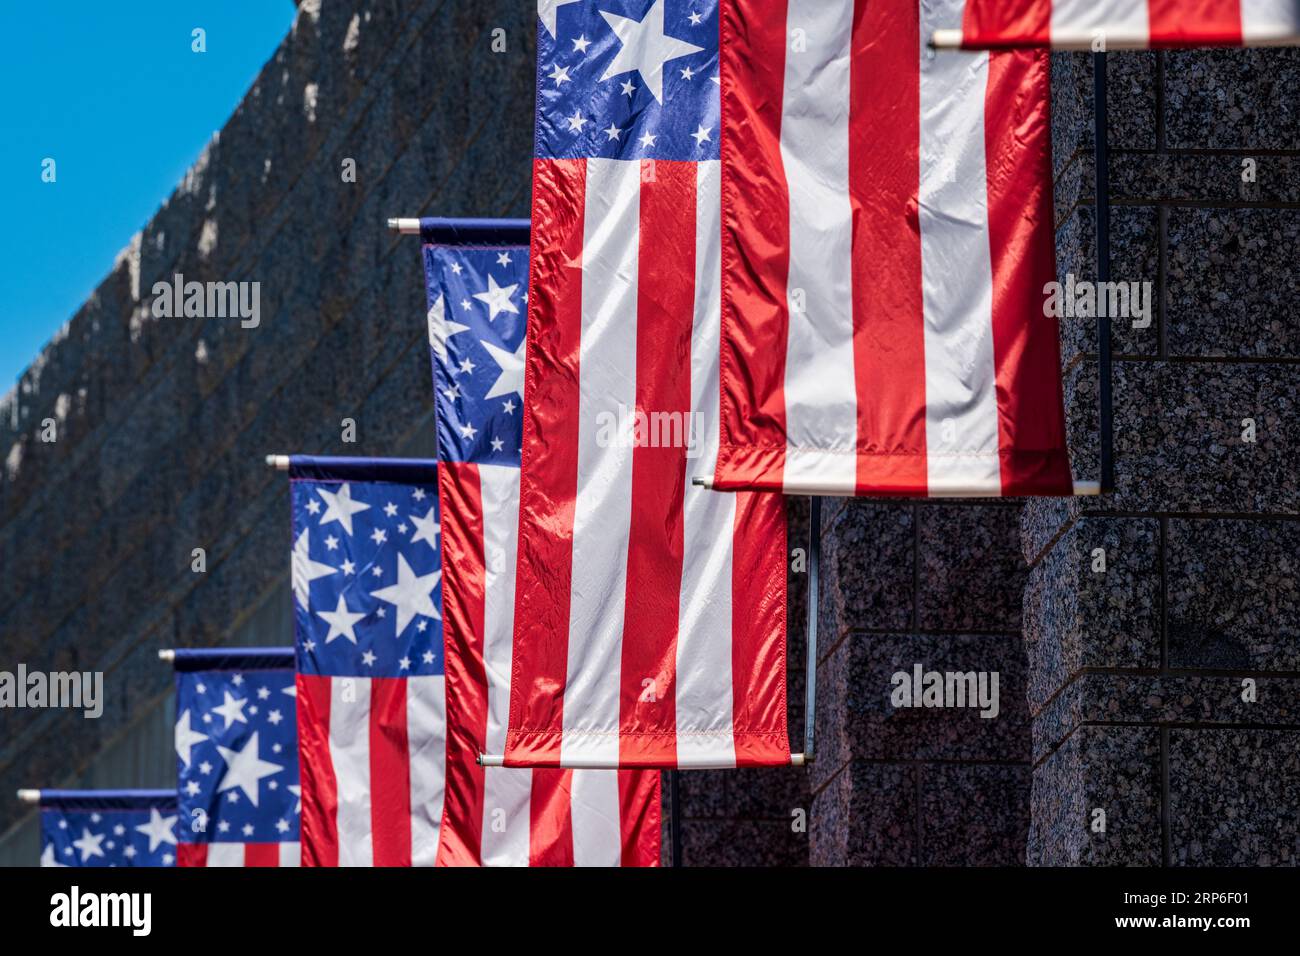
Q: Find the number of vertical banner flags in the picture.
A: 7